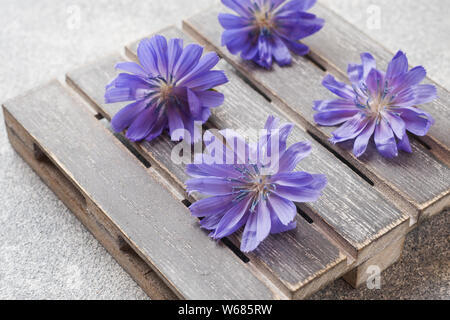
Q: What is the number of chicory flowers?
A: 4